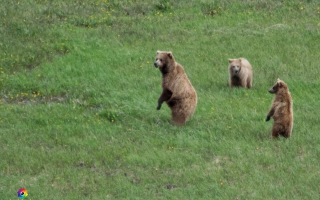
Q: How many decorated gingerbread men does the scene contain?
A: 0